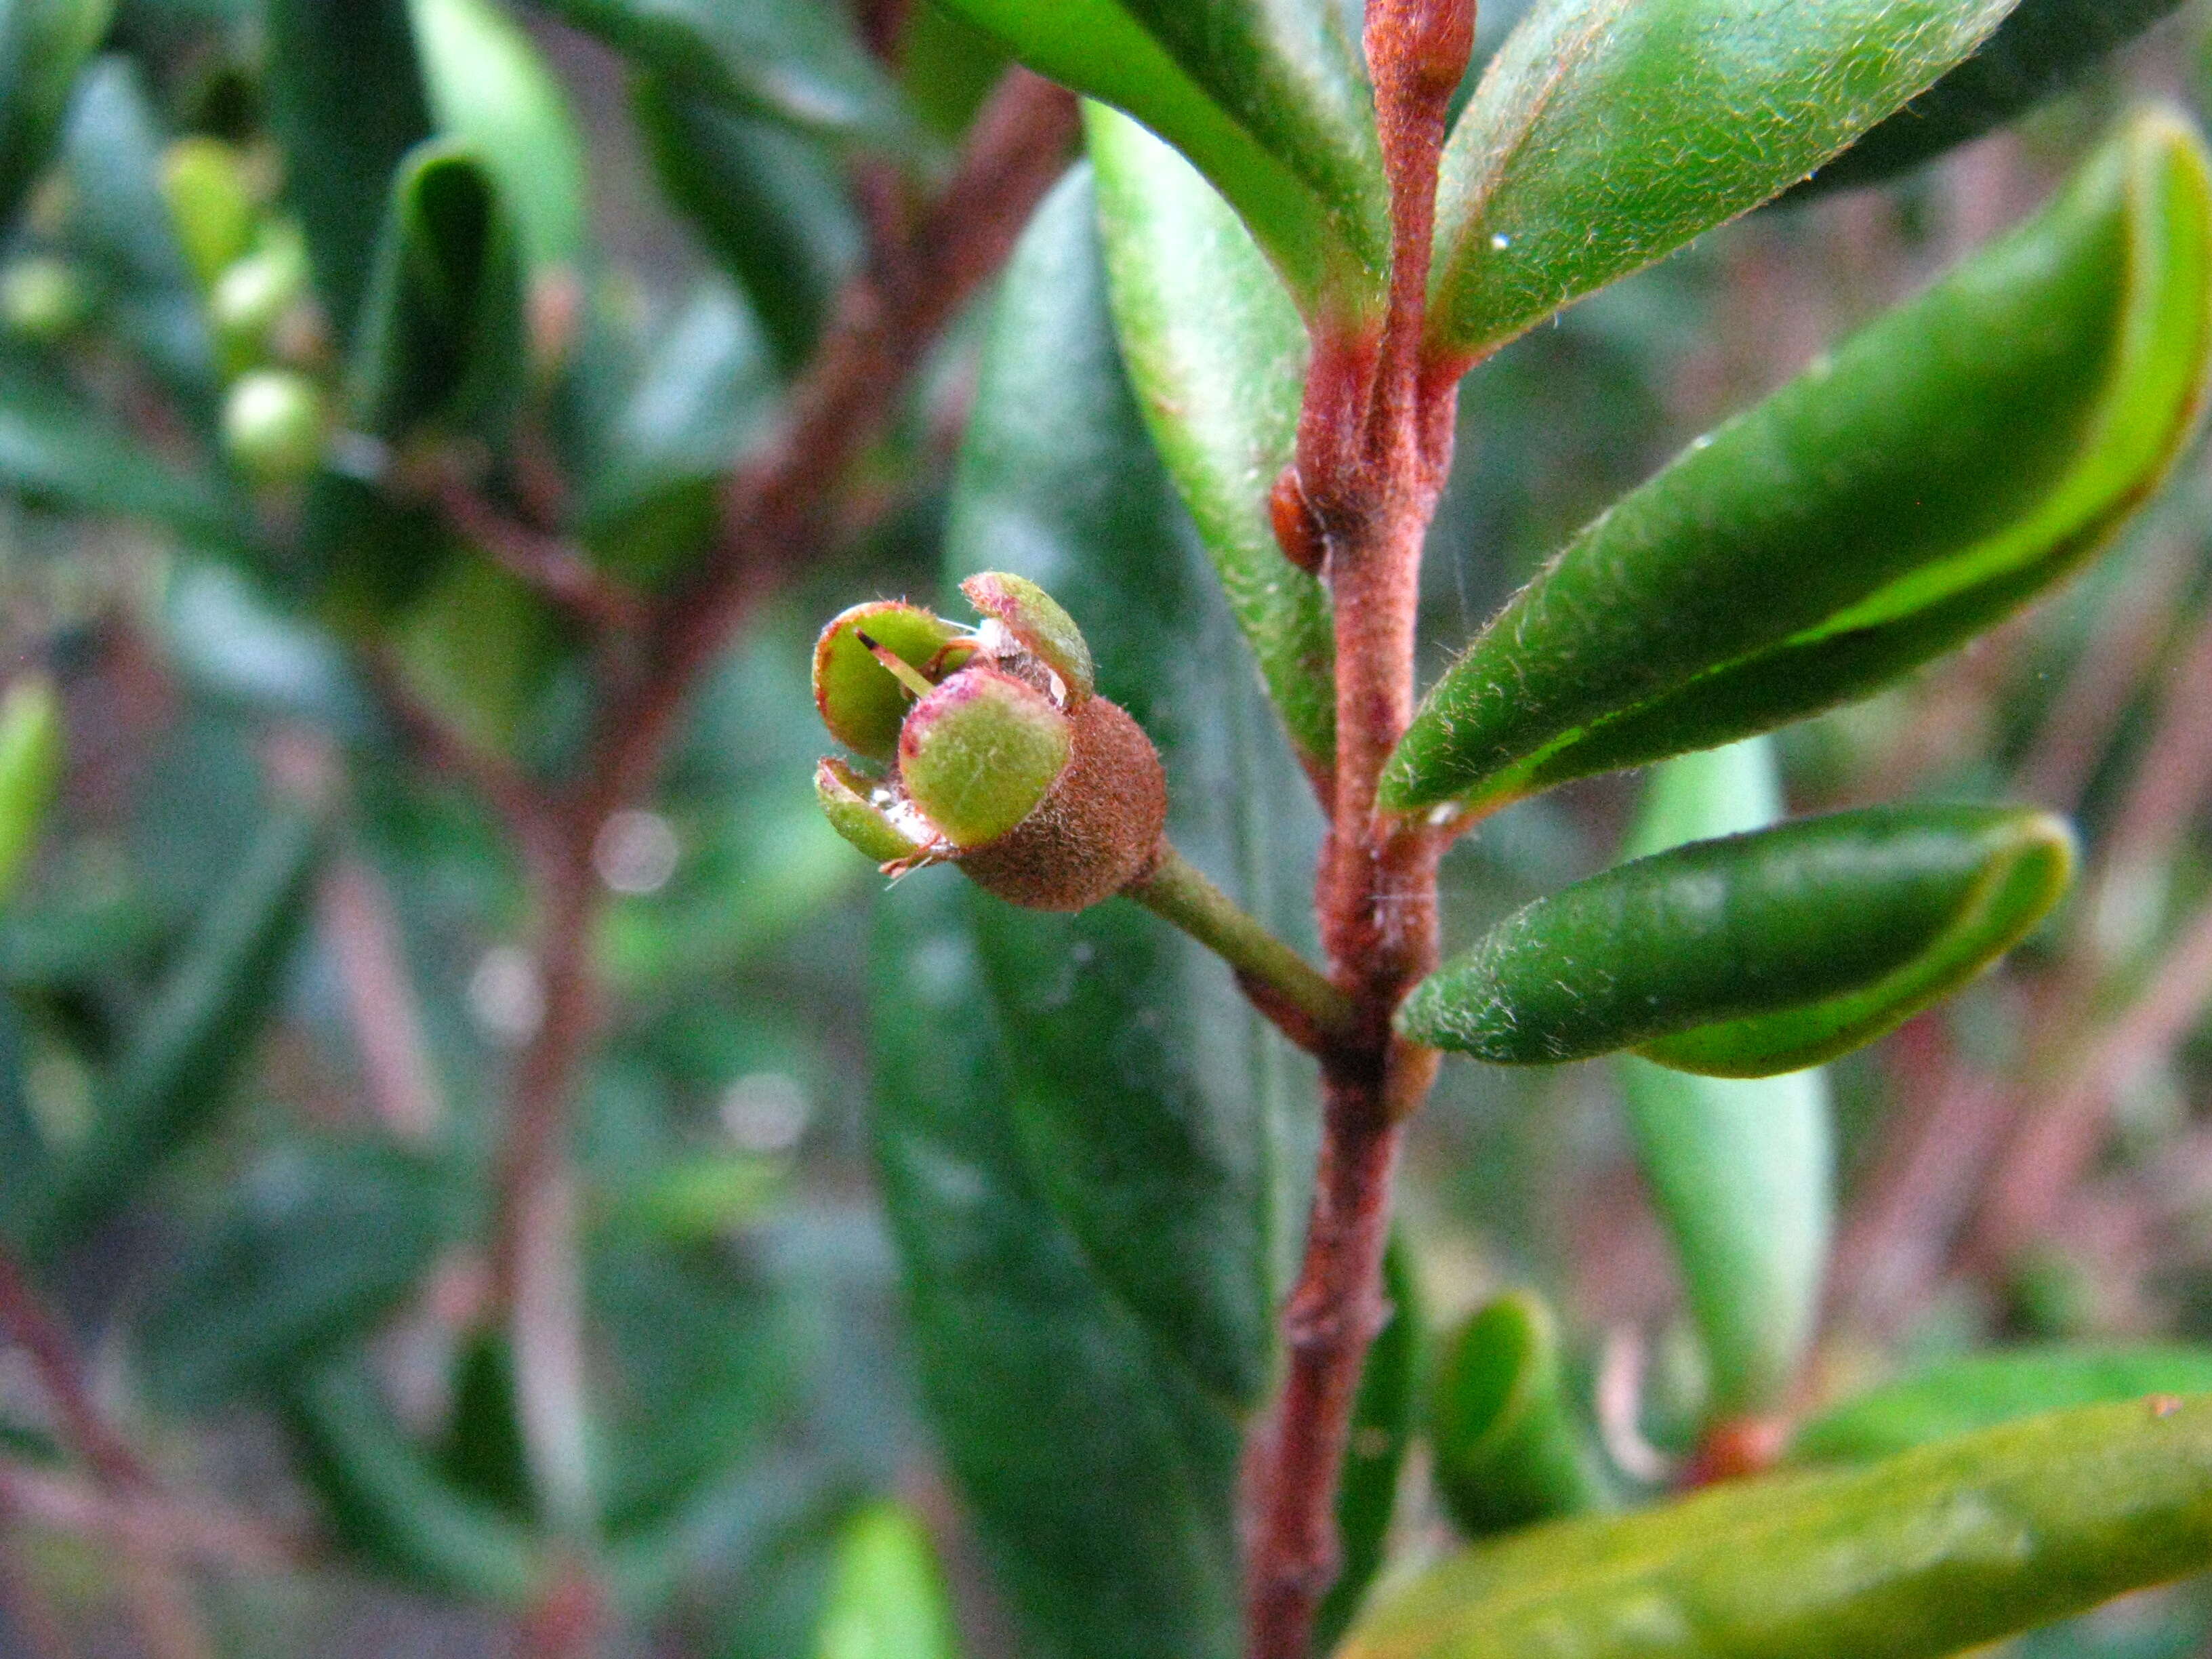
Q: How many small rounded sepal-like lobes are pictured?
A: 4